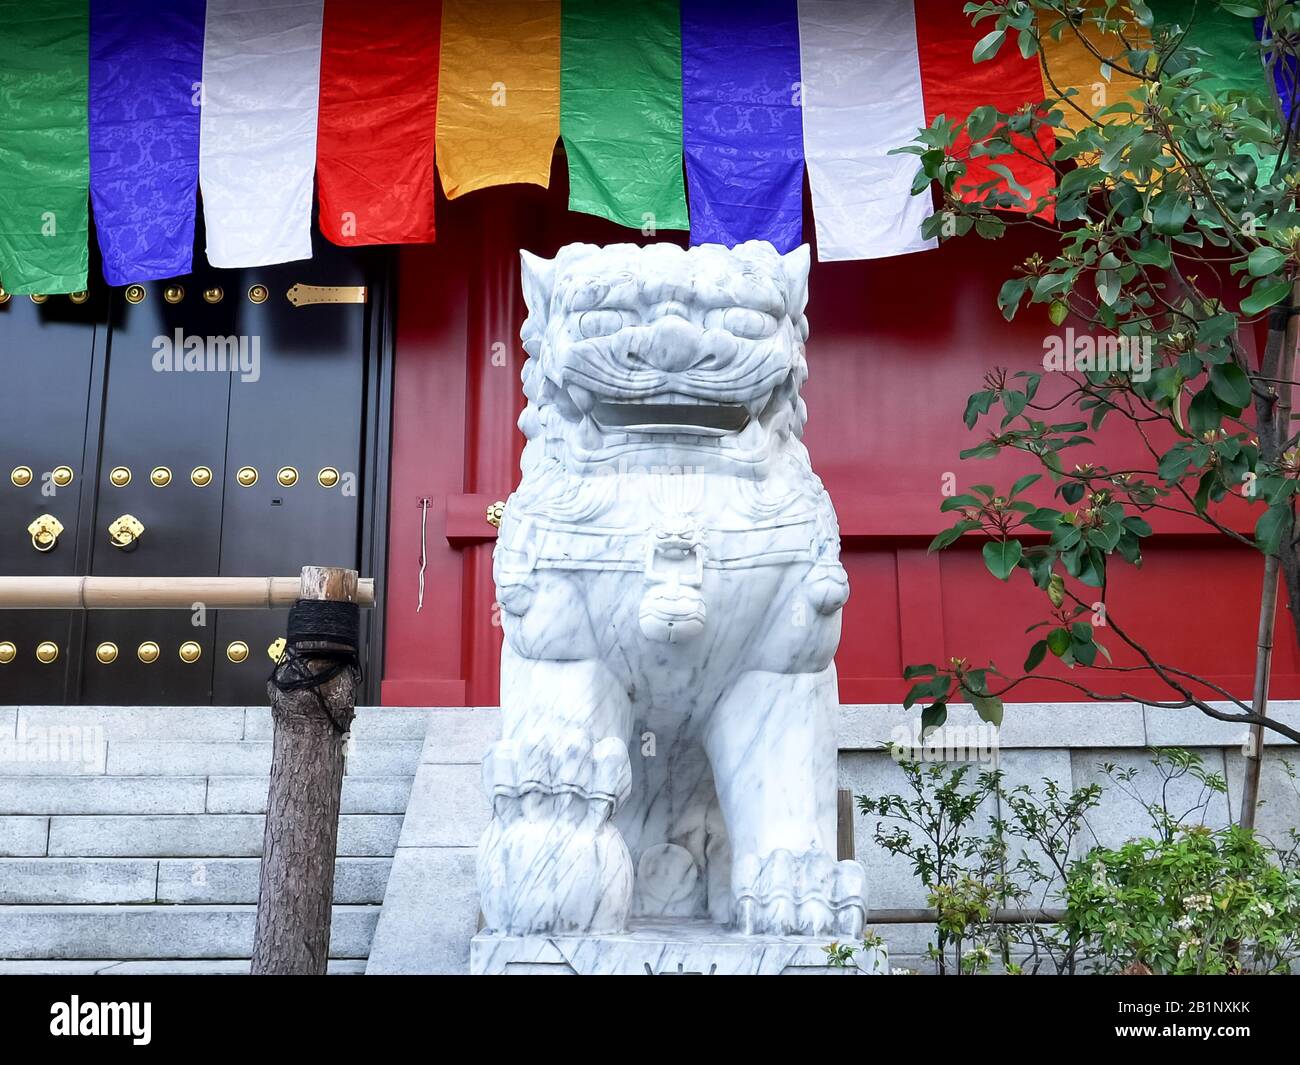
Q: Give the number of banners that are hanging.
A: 12